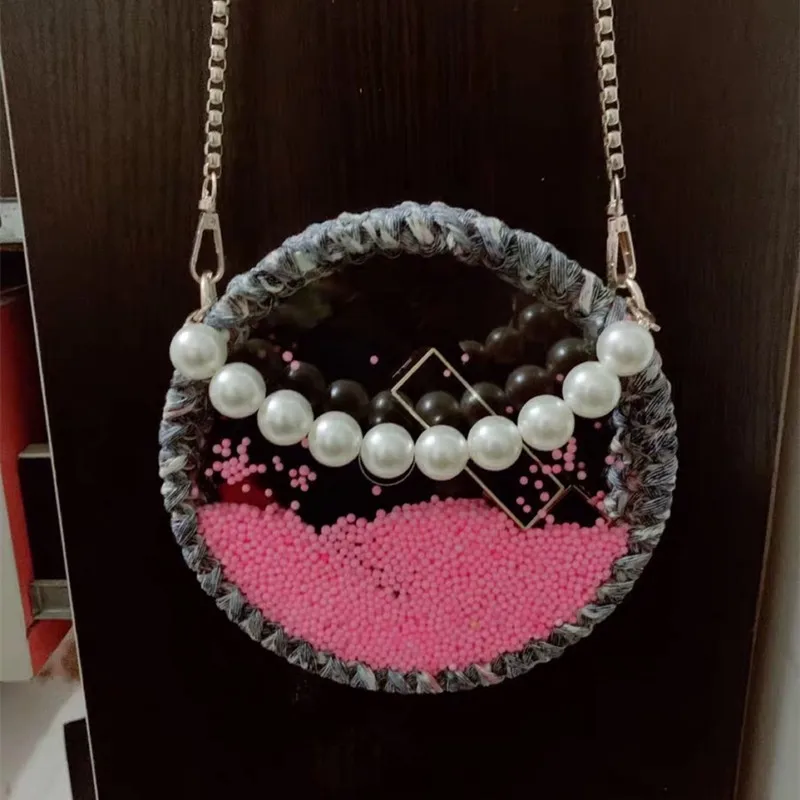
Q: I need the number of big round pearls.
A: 10